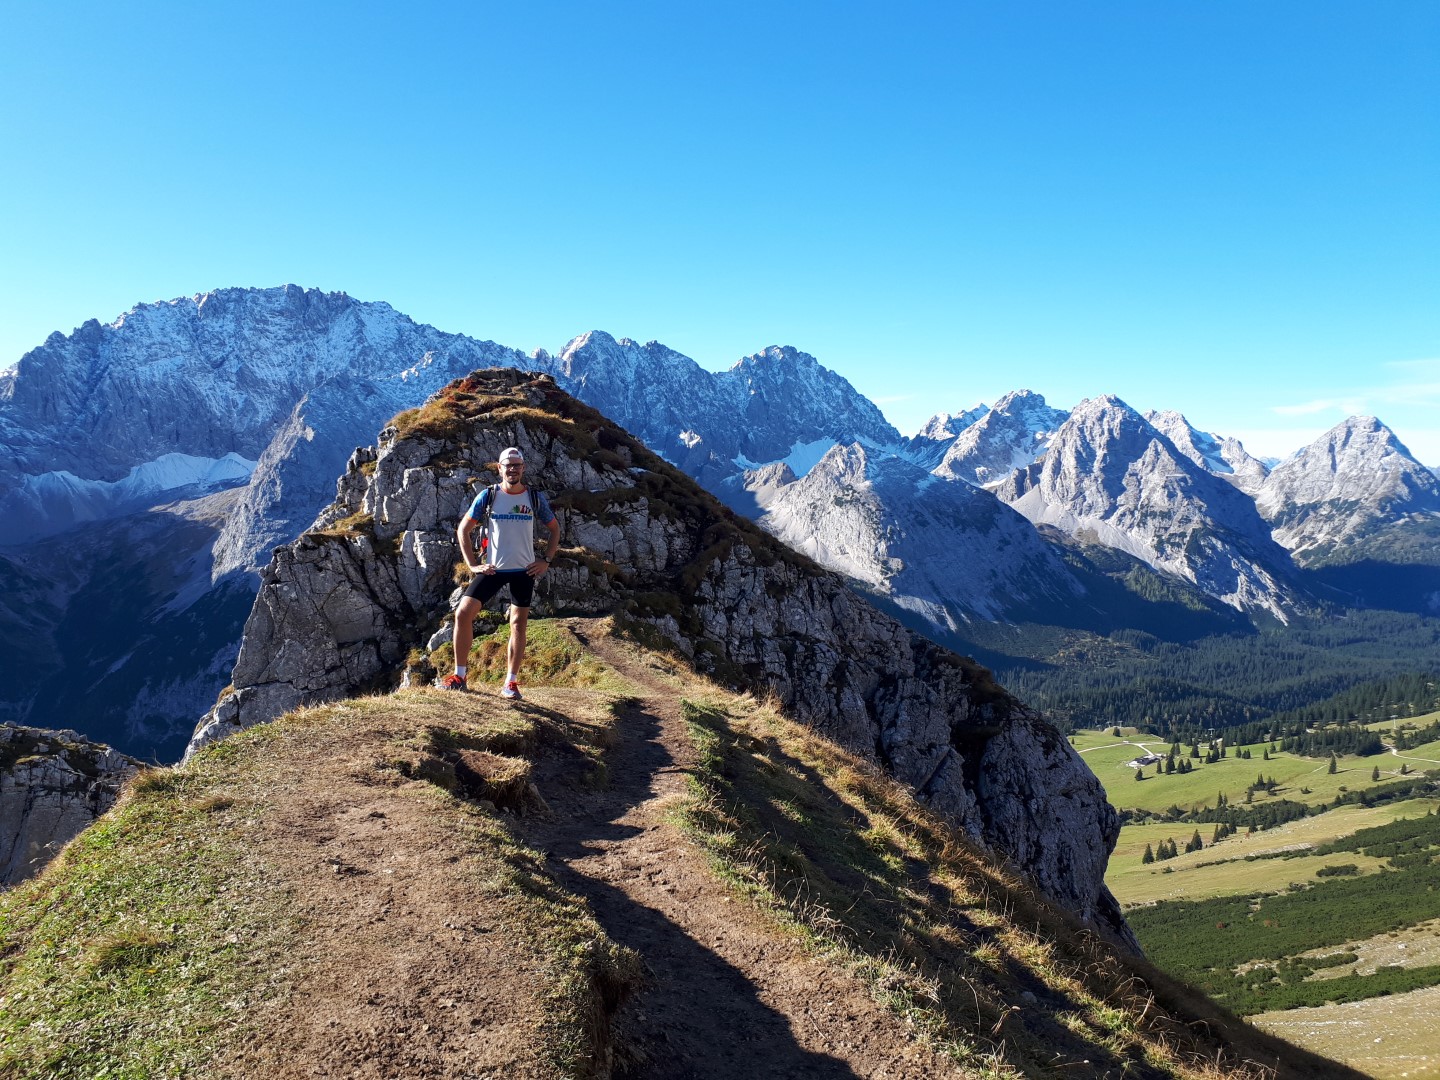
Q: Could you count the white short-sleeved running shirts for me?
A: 1